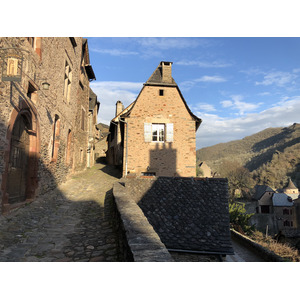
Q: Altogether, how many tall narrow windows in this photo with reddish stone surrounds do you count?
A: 2